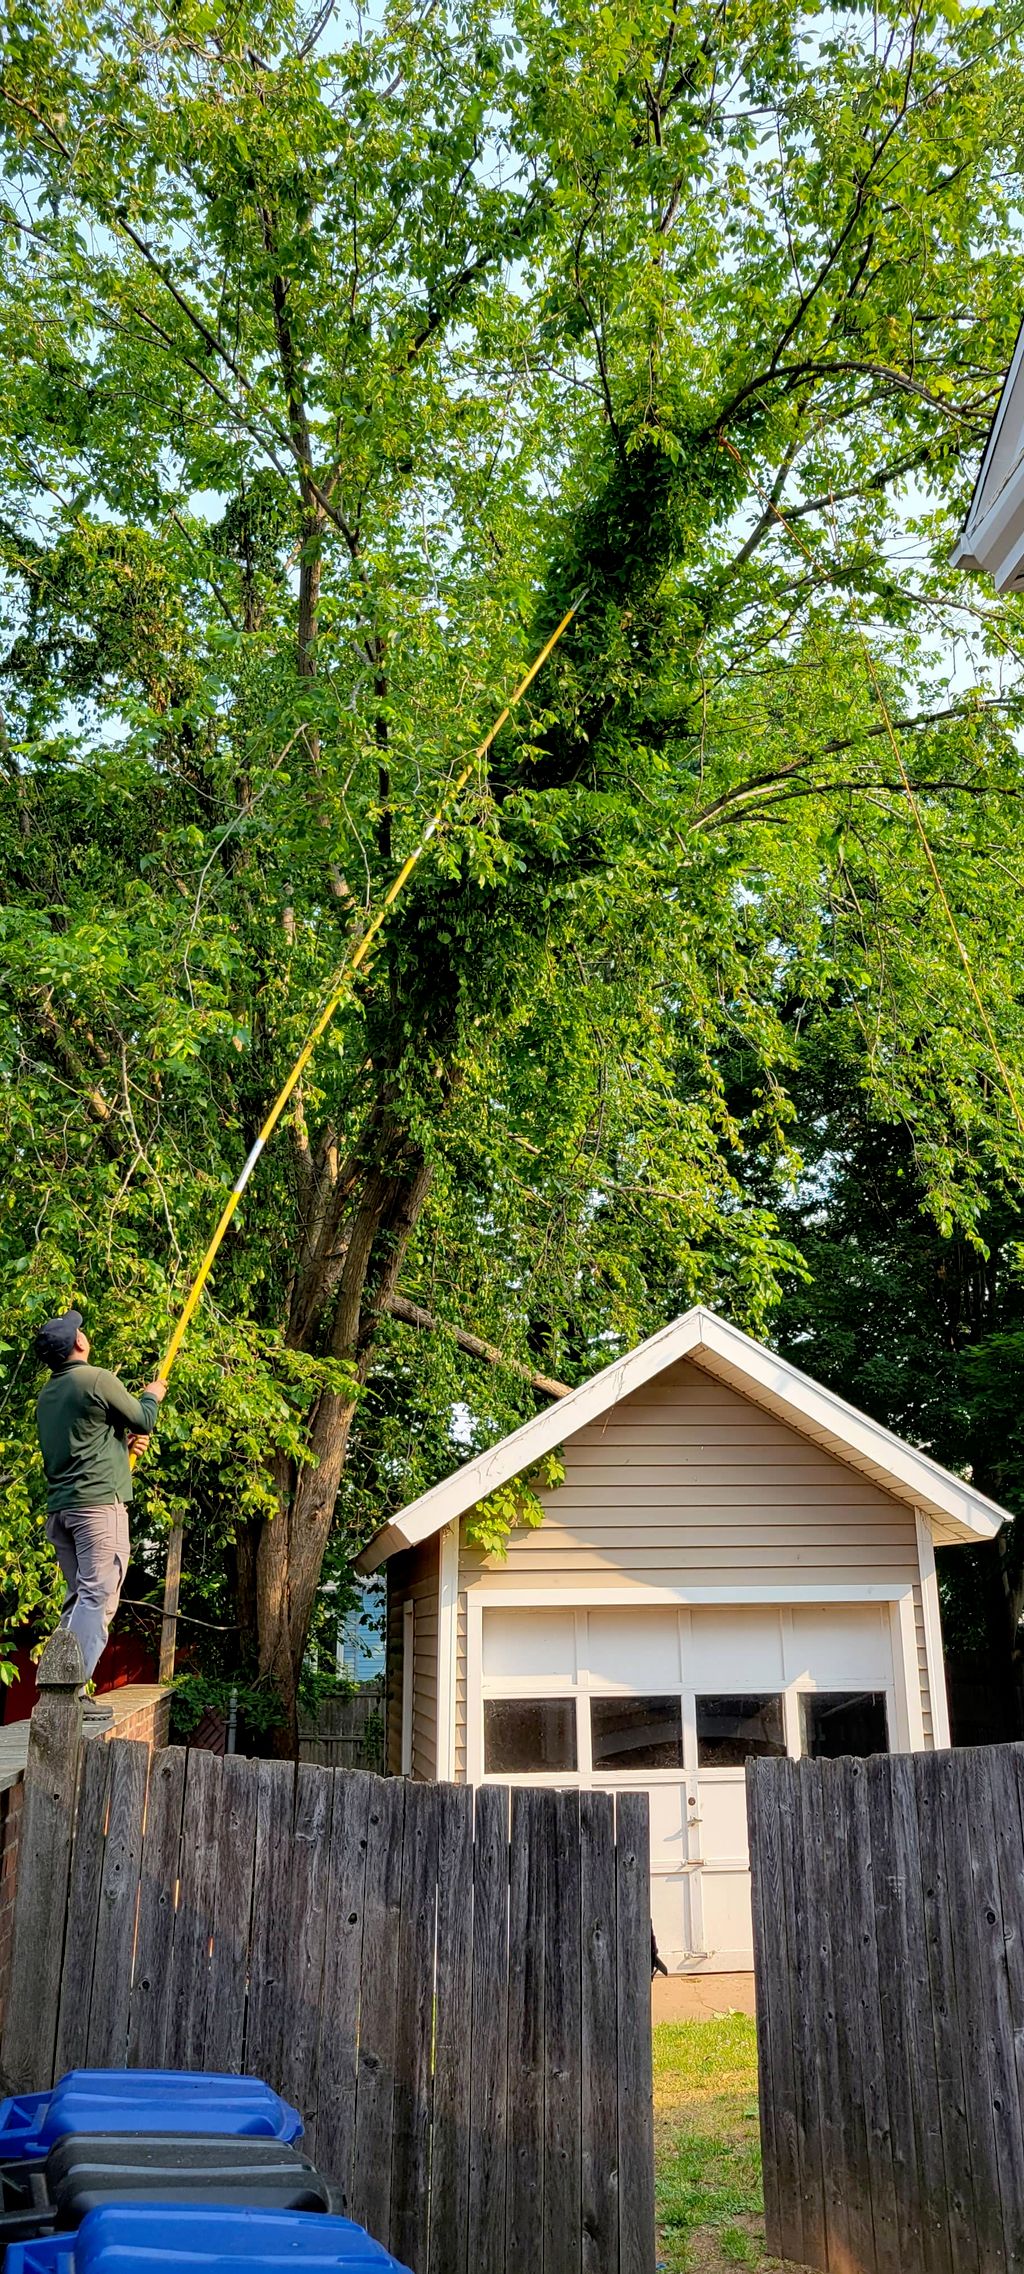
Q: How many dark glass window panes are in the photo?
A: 4